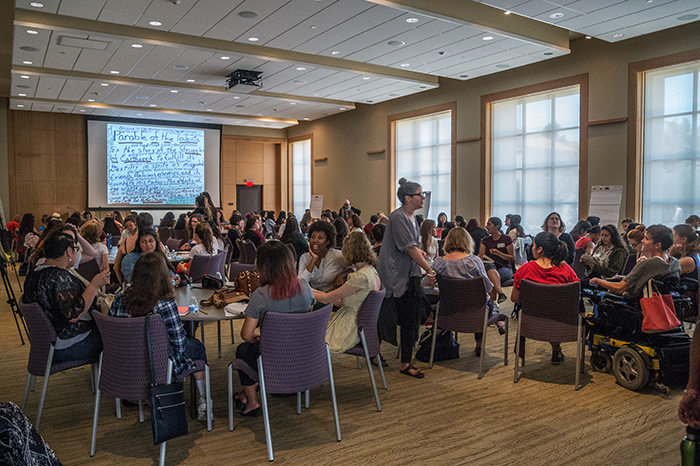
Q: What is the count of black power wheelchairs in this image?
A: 1